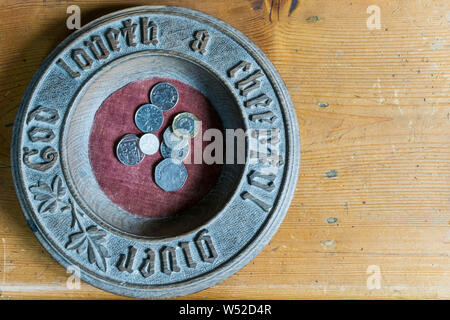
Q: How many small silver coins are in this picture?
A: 1